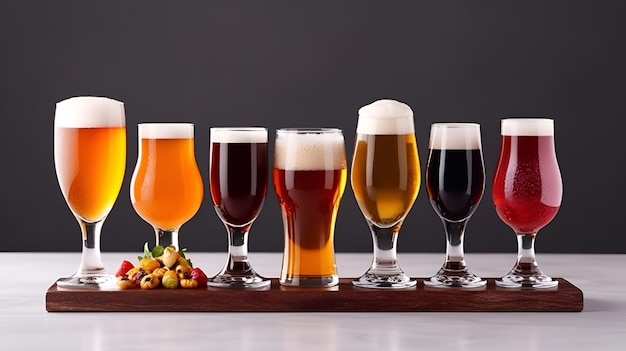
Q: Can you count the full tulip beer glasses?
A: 2